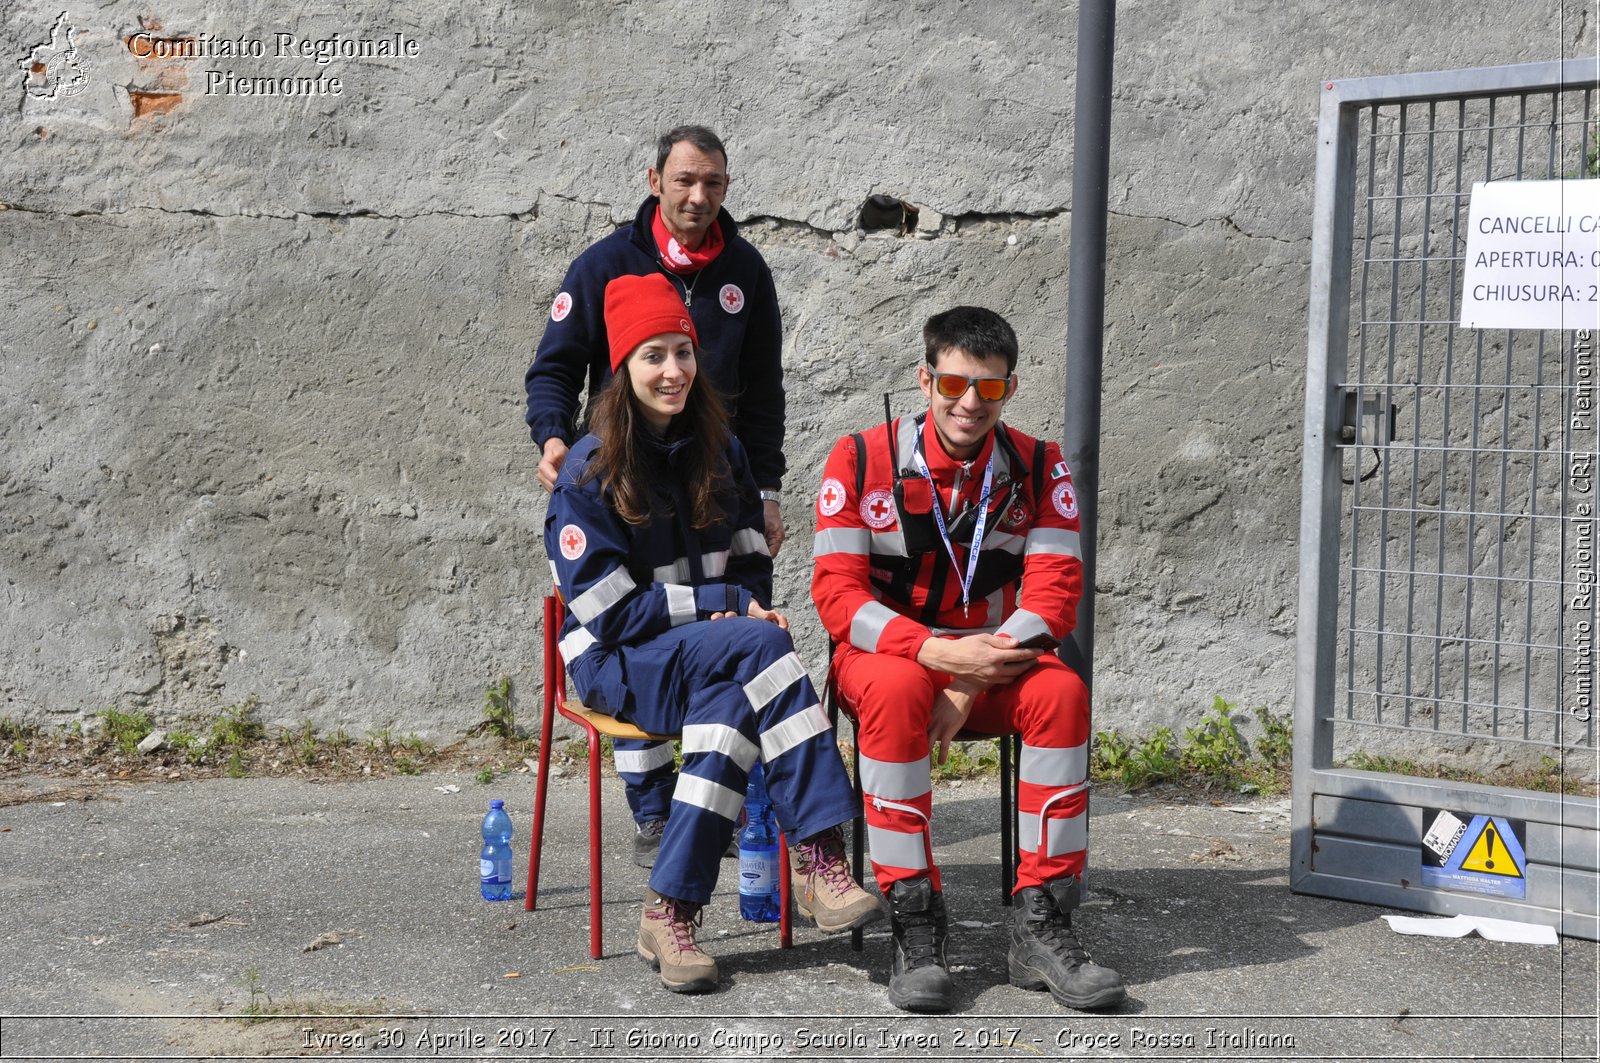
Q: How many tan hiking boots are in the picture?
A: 2